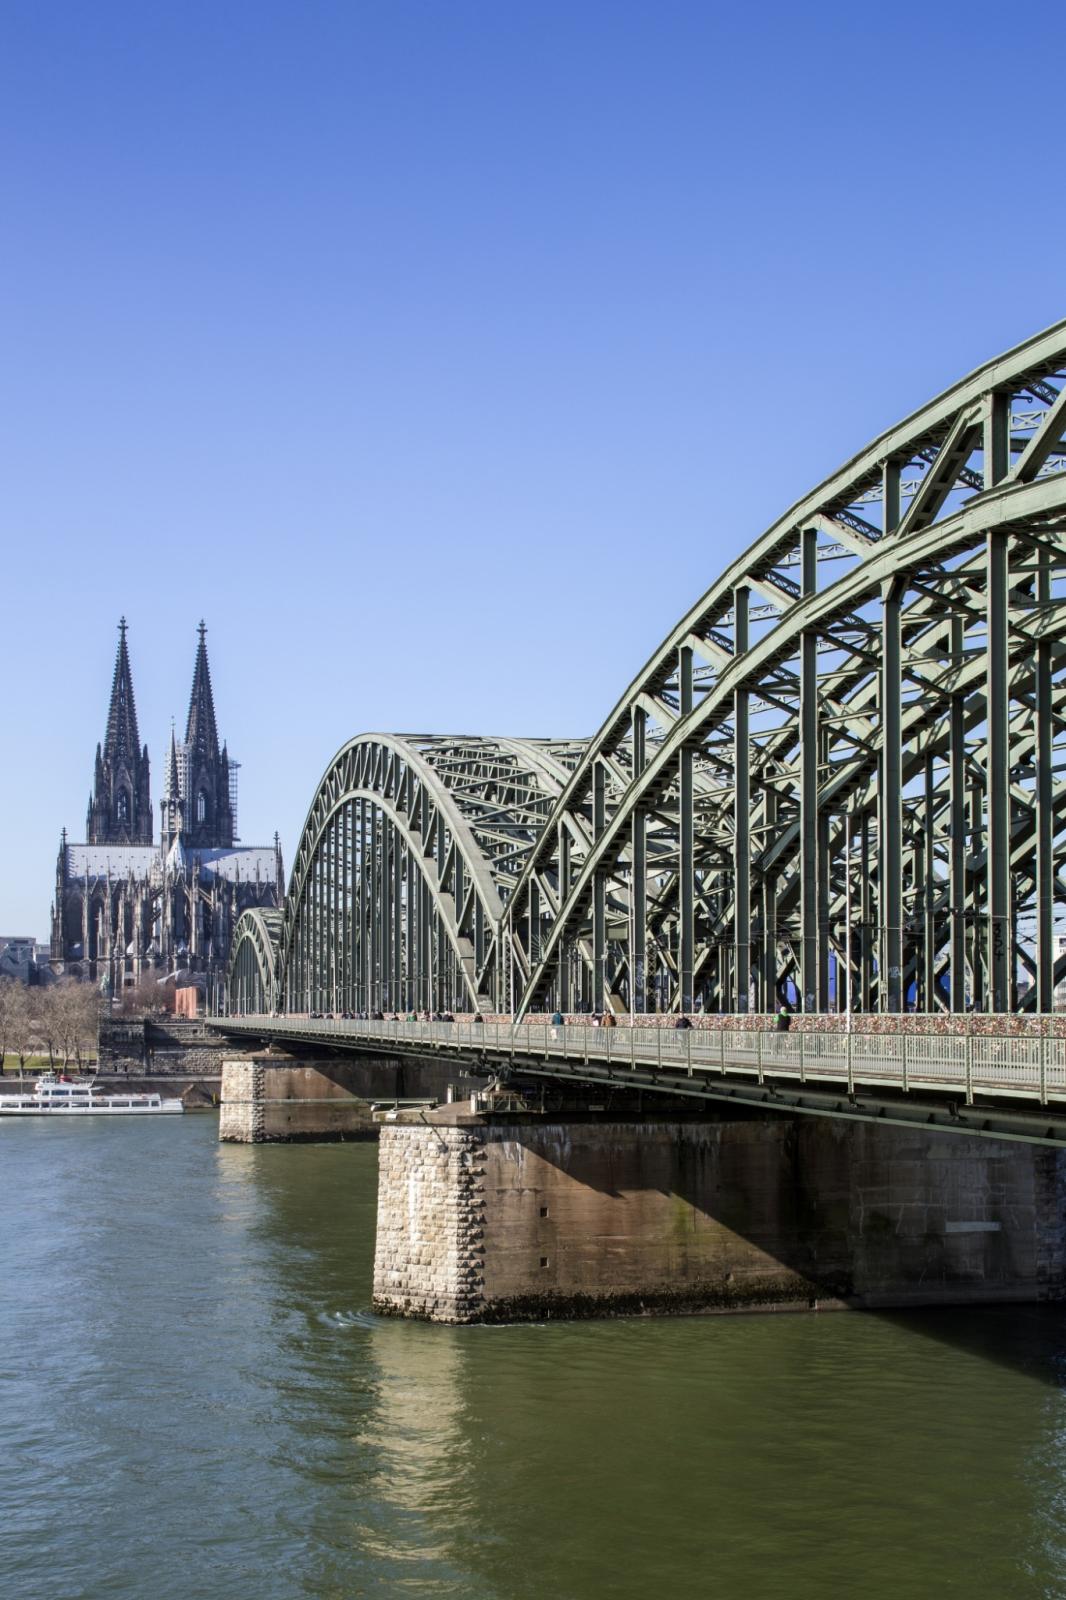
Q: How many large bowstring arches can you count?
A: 3